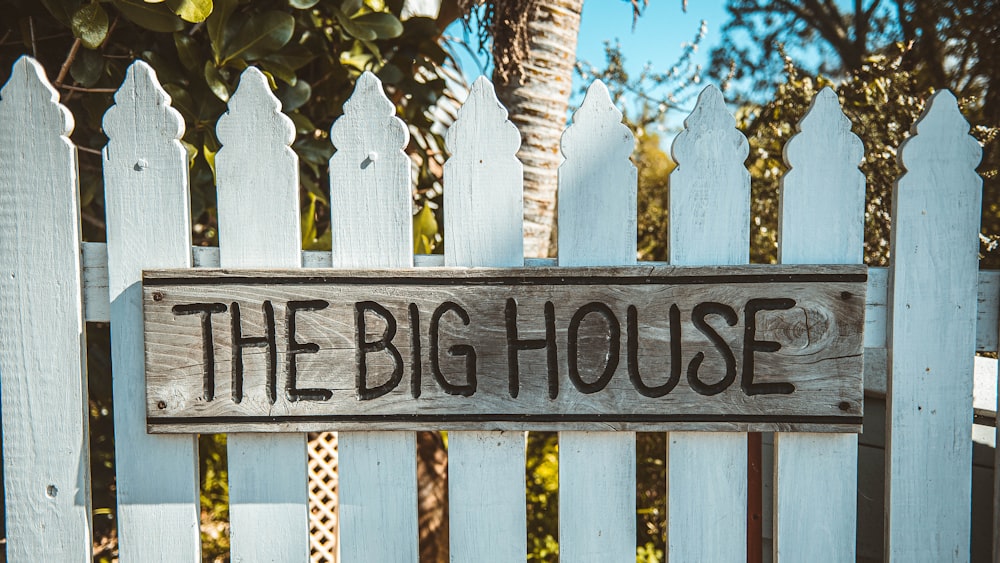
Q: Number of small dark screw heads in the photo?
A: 4